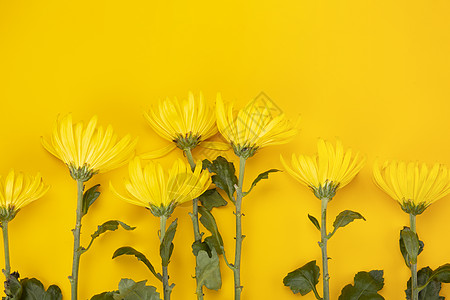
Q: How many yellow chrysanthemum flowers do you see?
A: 7